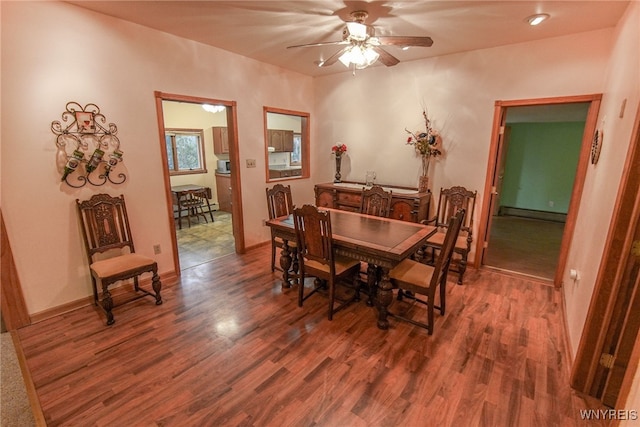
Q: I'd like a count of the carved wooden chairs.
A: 6